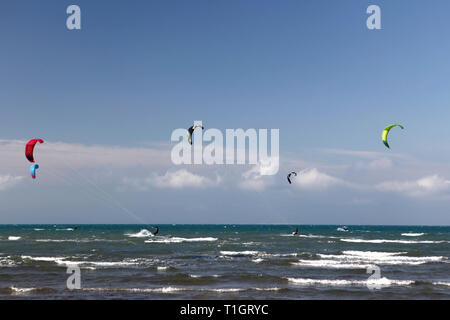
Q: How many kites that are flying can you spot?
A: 5